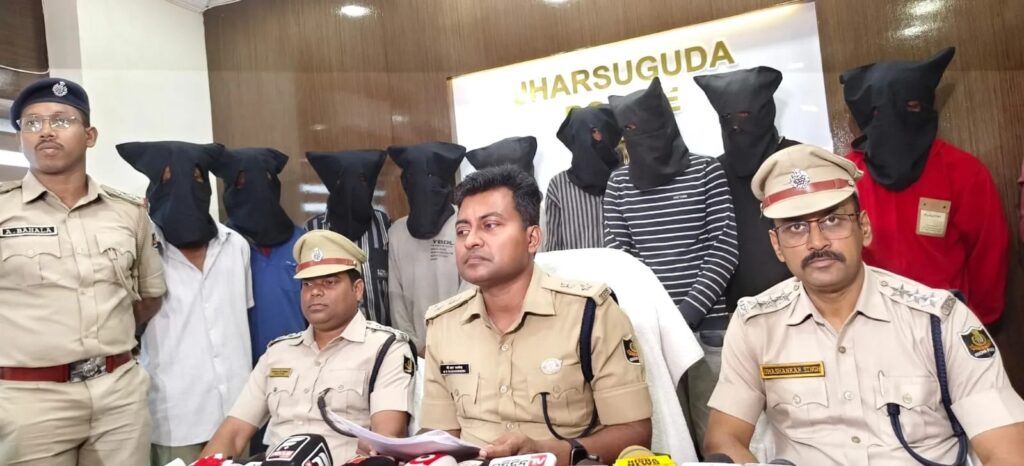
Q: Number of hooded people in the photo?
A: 9